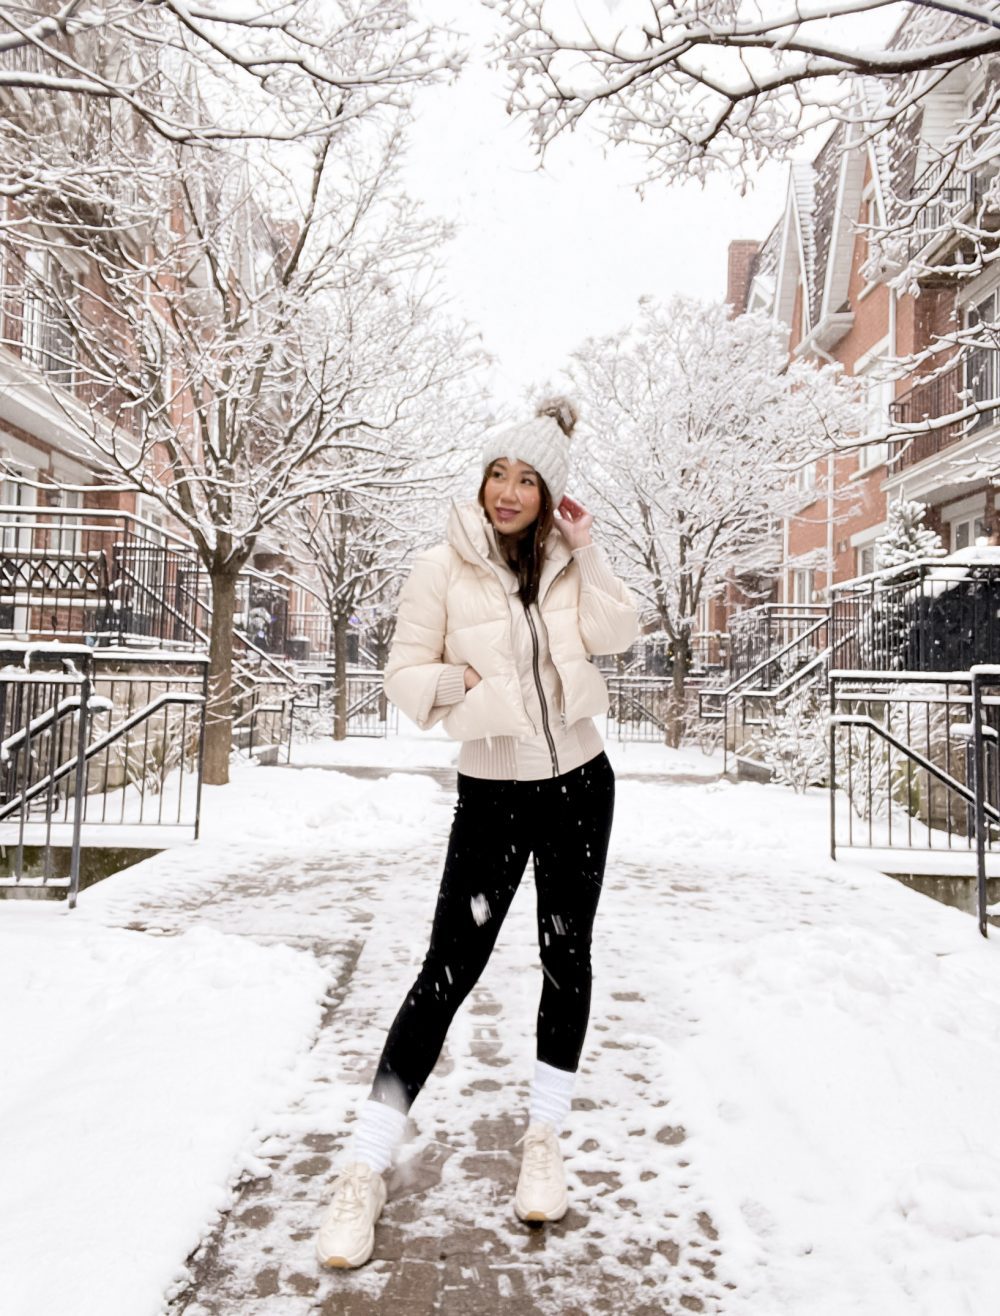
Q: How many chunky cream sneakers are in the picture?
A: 2